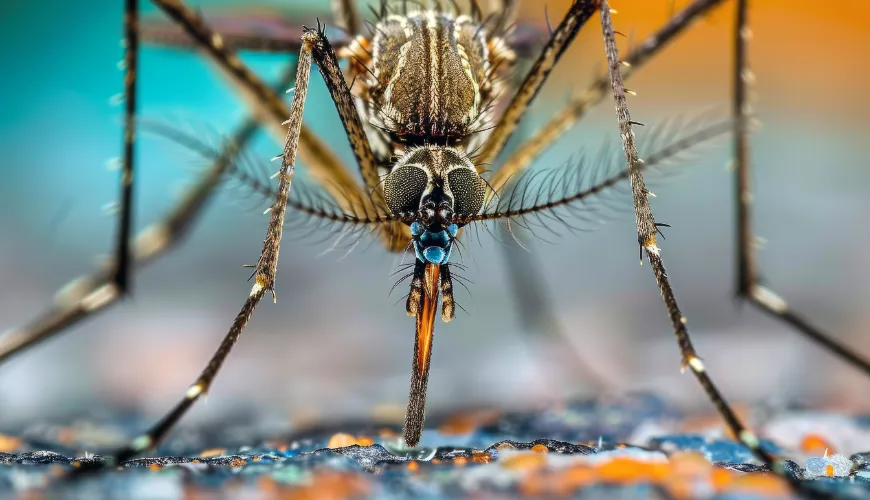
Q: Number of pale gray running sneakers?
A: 0